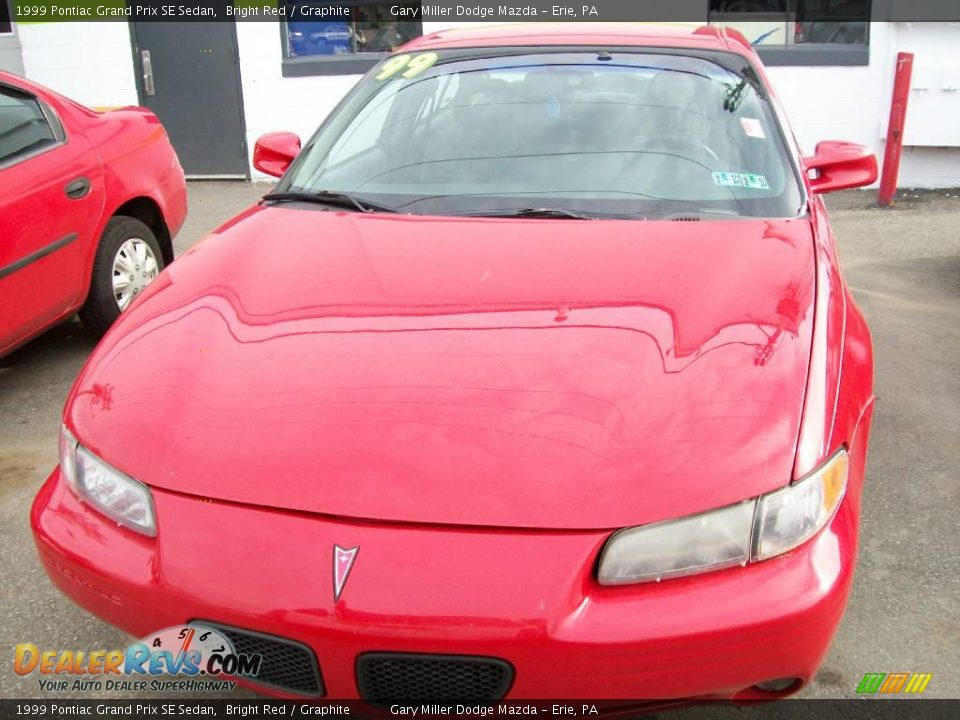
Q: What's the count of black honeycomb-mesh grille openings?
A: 2